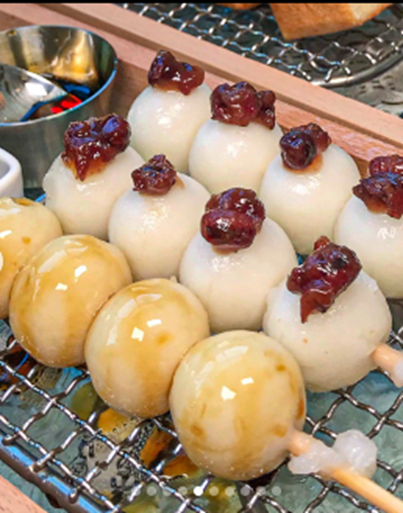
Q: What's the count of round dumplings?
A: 12